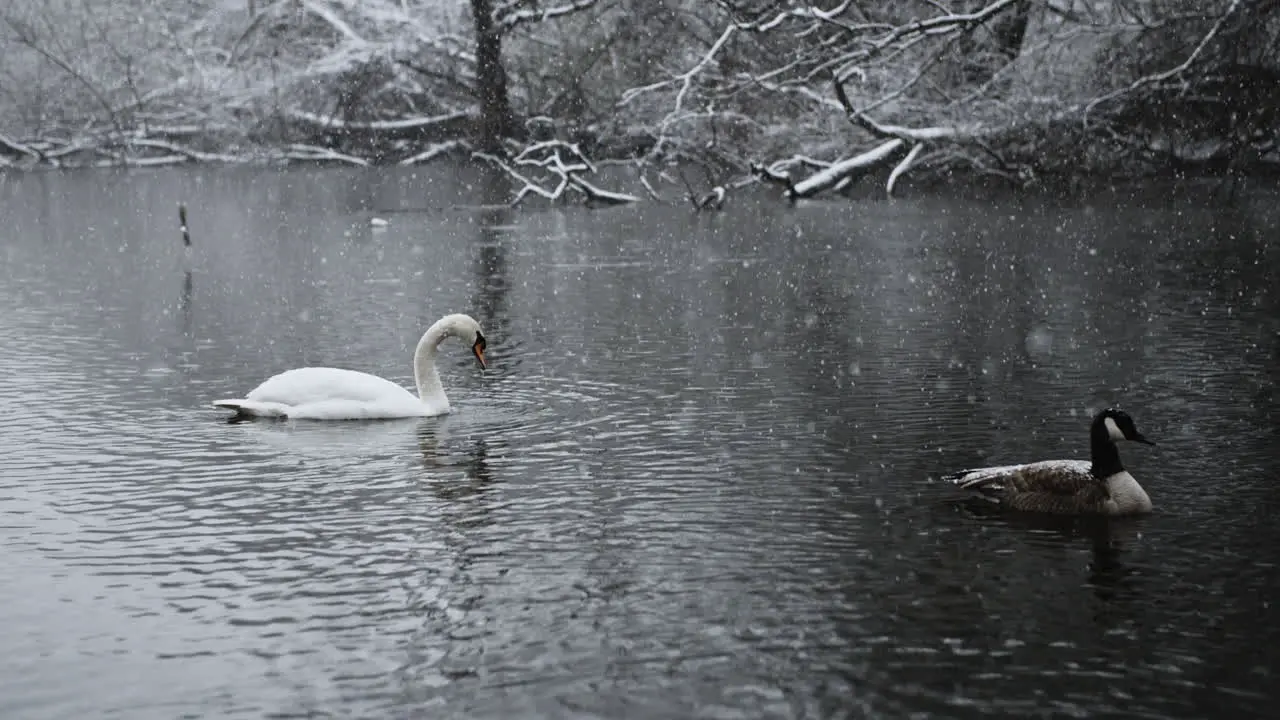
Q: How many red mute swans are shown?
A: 0